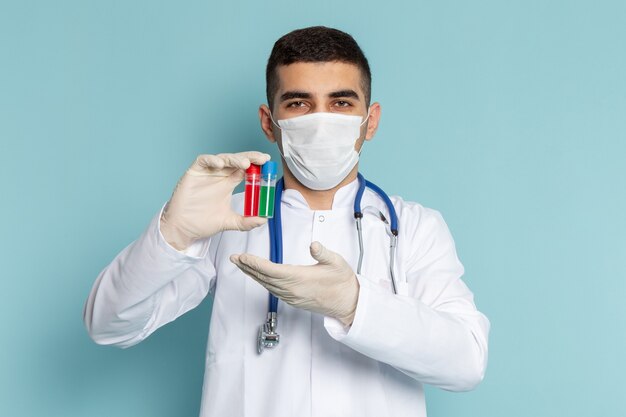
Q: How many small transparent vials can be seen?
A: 2